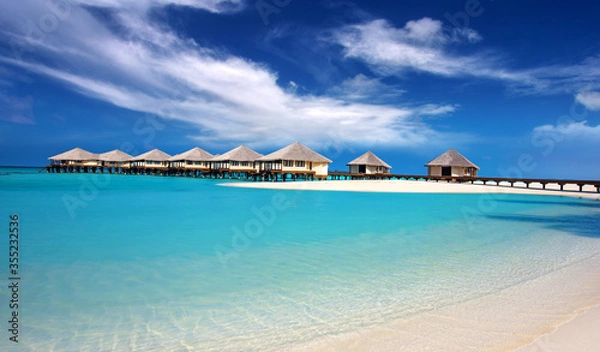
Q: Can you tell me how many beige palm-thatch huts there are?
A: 8